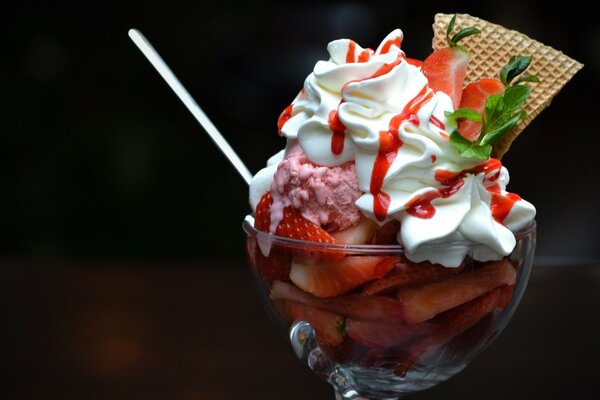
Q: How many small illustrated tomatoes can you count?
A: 0